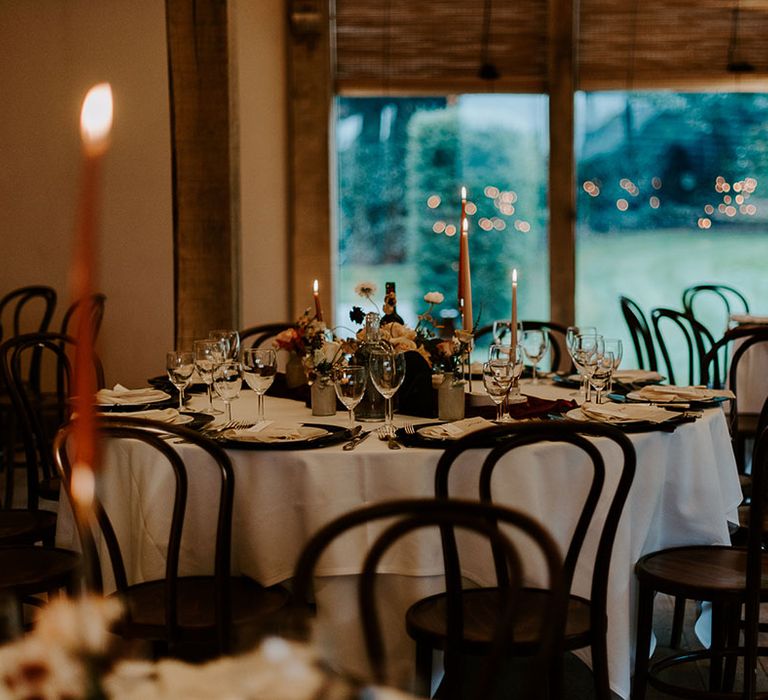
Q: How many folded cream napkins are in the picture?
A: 7